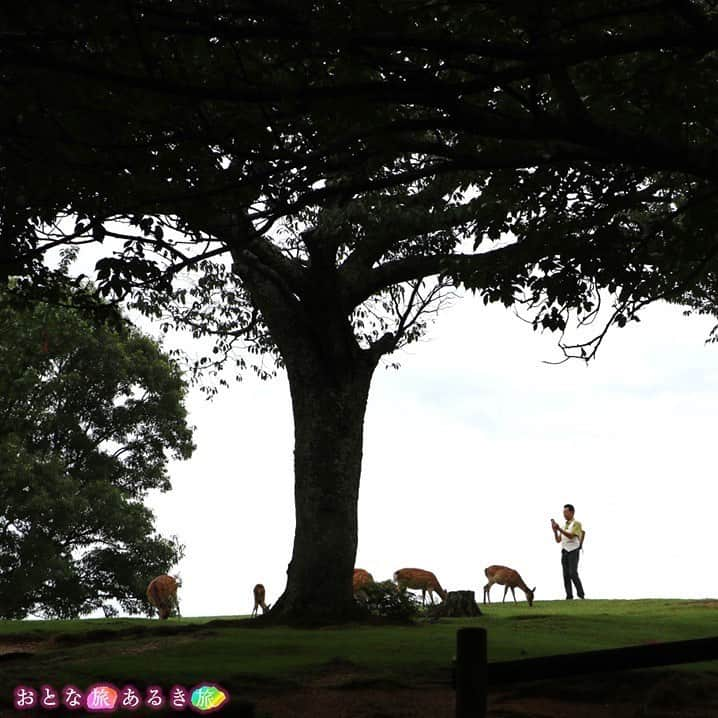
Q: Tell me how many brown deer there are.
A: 5